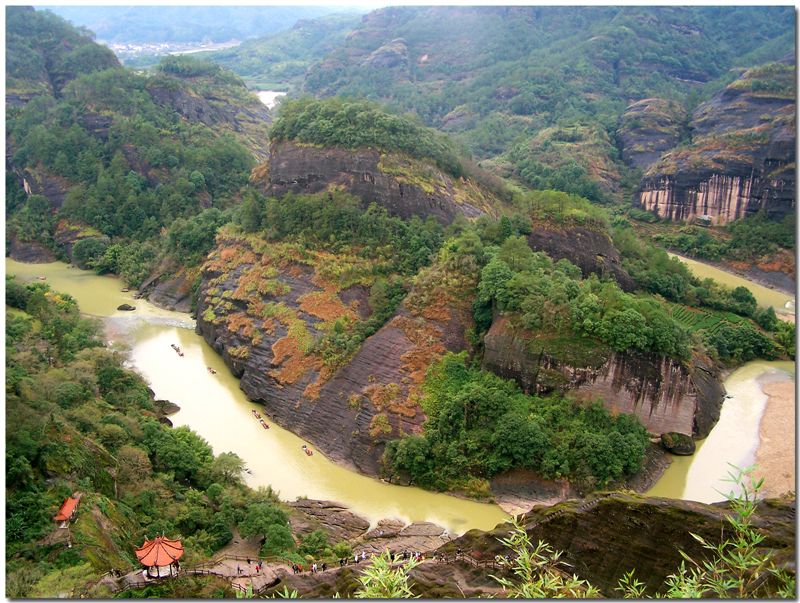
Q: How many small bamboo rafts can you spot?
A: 5